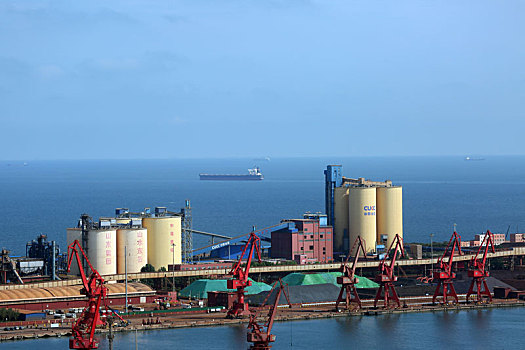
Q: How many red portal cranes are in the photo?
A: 8